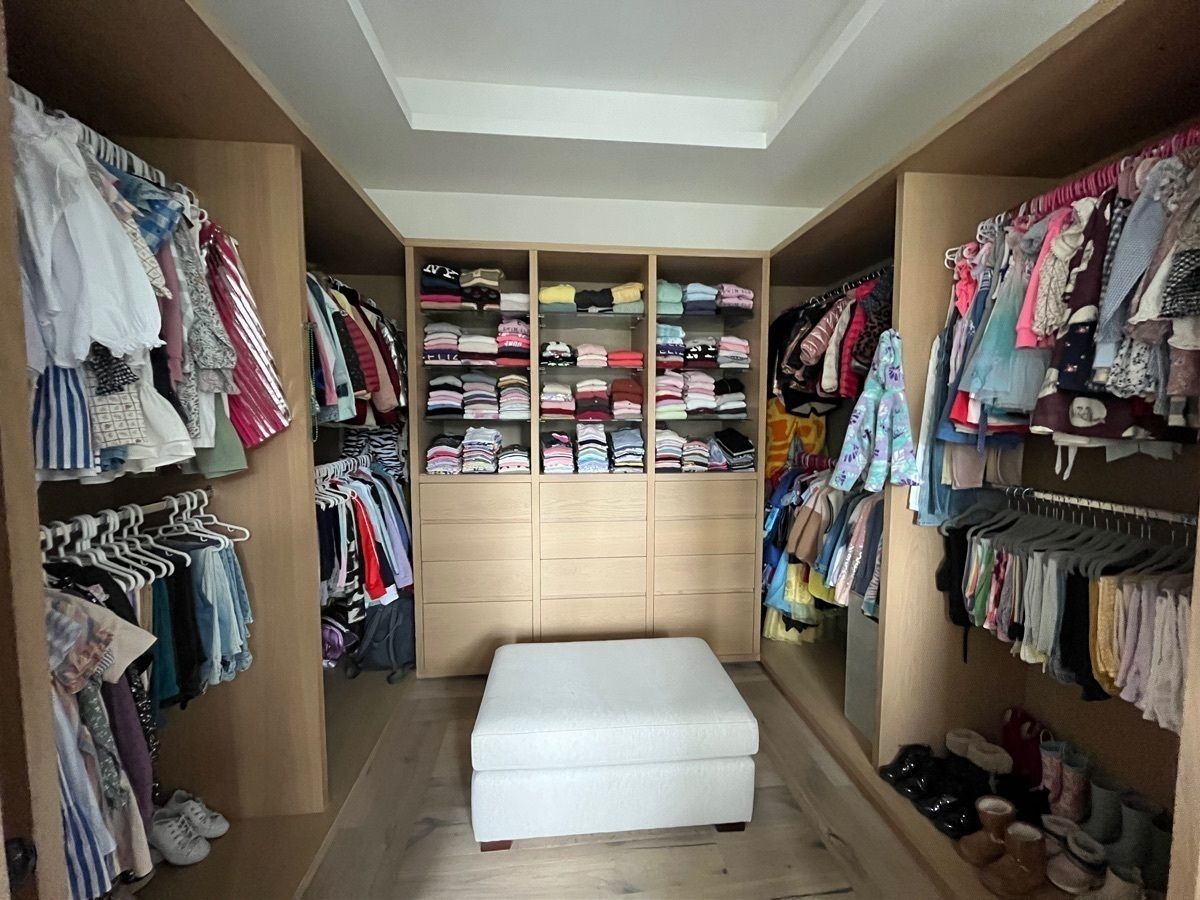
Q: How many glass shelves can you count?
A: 9